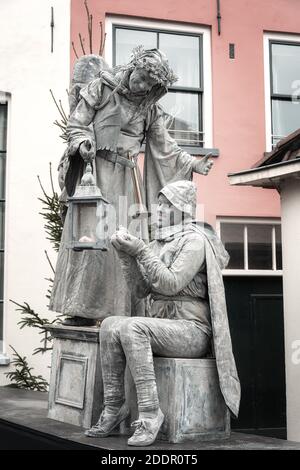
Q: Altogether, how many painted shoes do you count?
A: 2